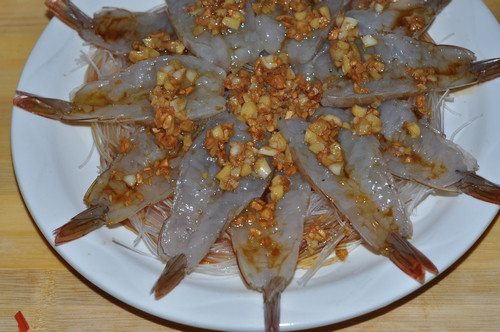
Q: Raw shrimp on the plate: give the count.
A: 11